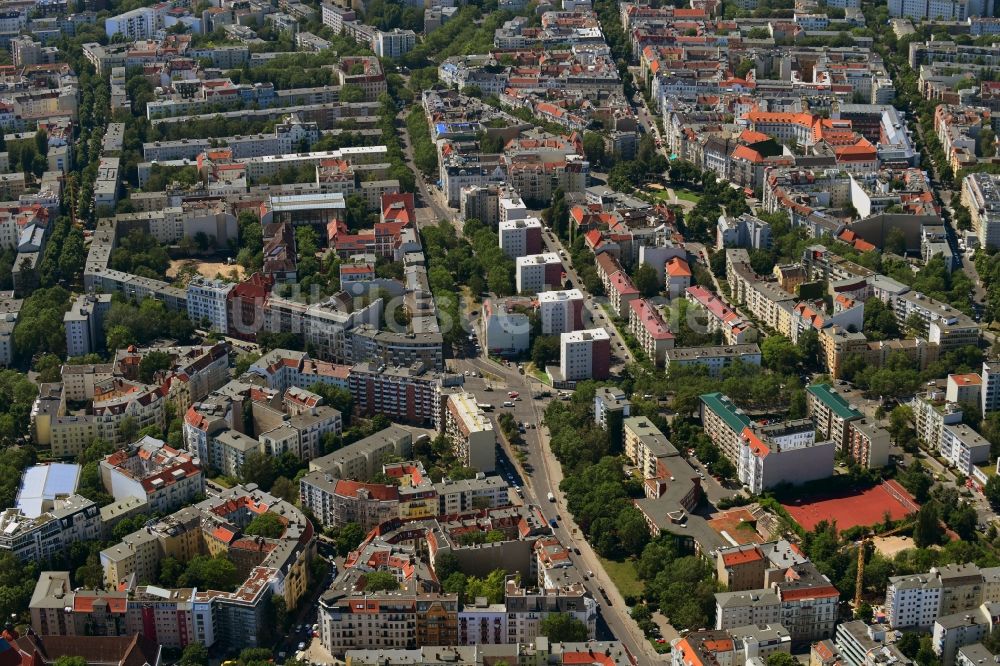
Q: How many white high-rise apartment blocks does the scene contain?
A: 4